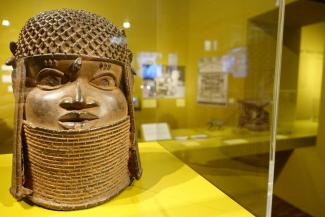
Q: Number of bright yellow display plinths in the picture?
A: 1